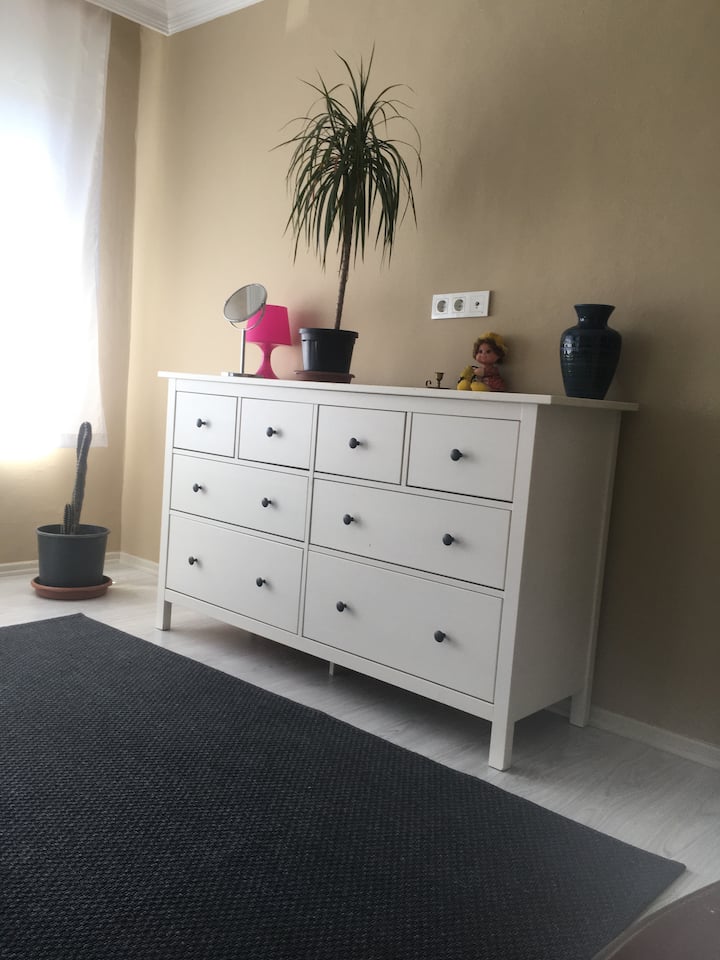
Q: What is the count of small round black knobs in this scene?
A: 12